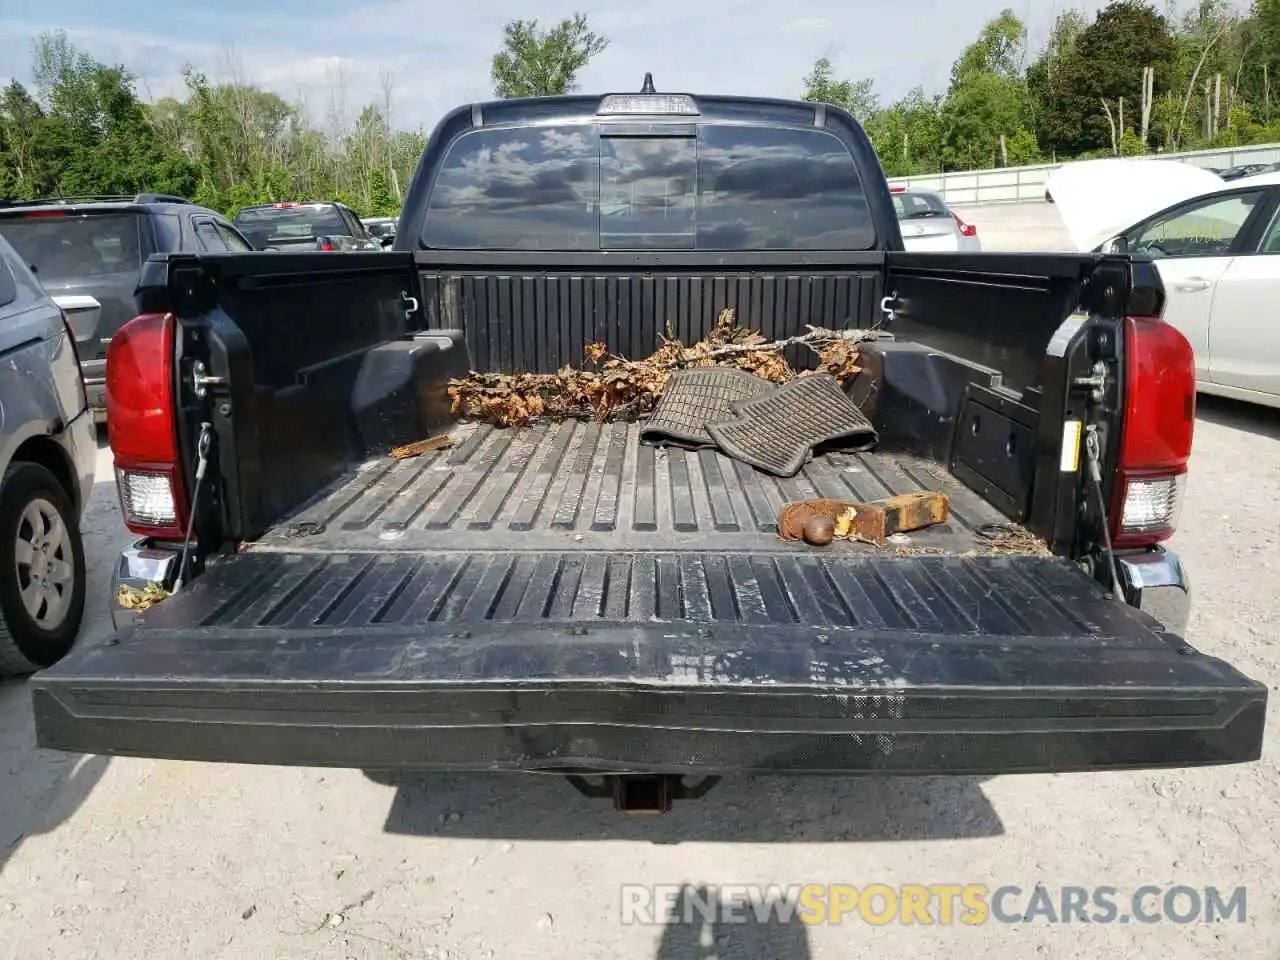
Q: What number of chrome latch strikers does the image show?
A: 2